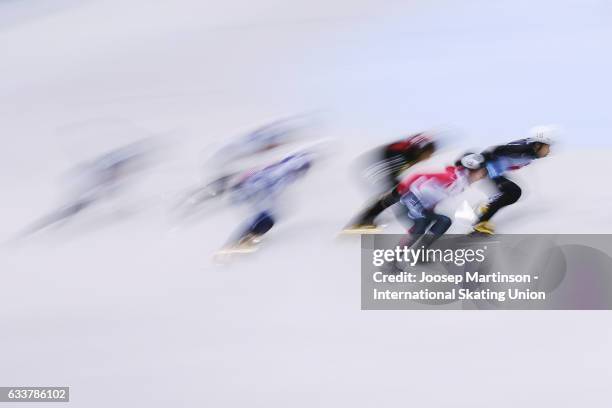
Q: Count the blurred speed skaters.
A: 6